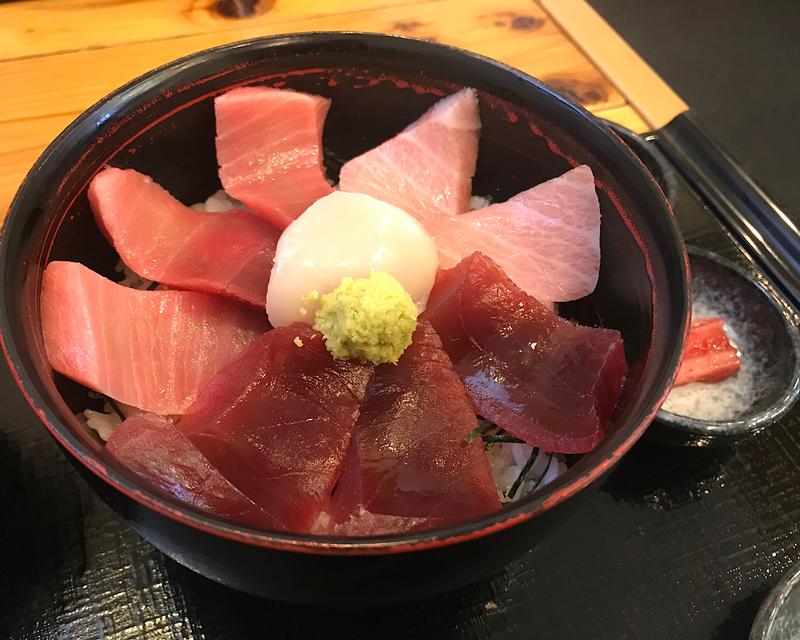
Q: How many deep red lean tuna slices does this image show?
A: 3